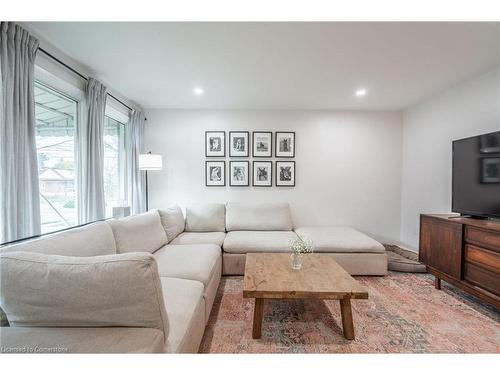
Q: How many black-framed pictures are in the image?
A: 8